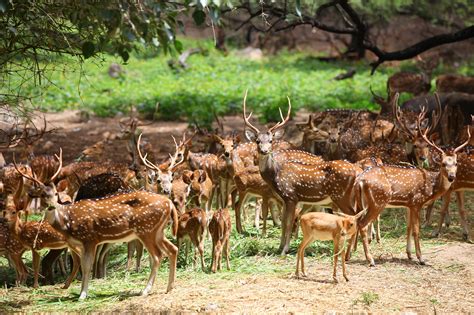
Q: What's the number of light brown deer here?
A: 1